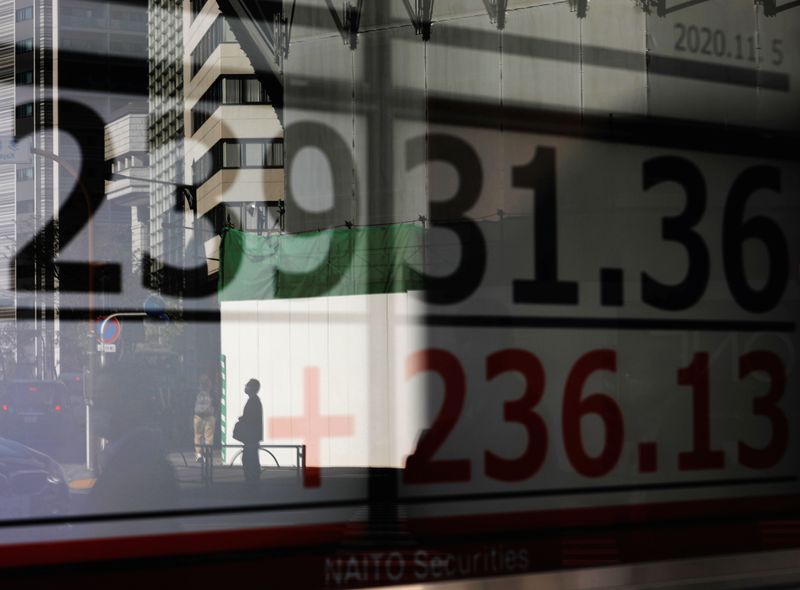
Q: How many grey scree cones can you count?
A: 0